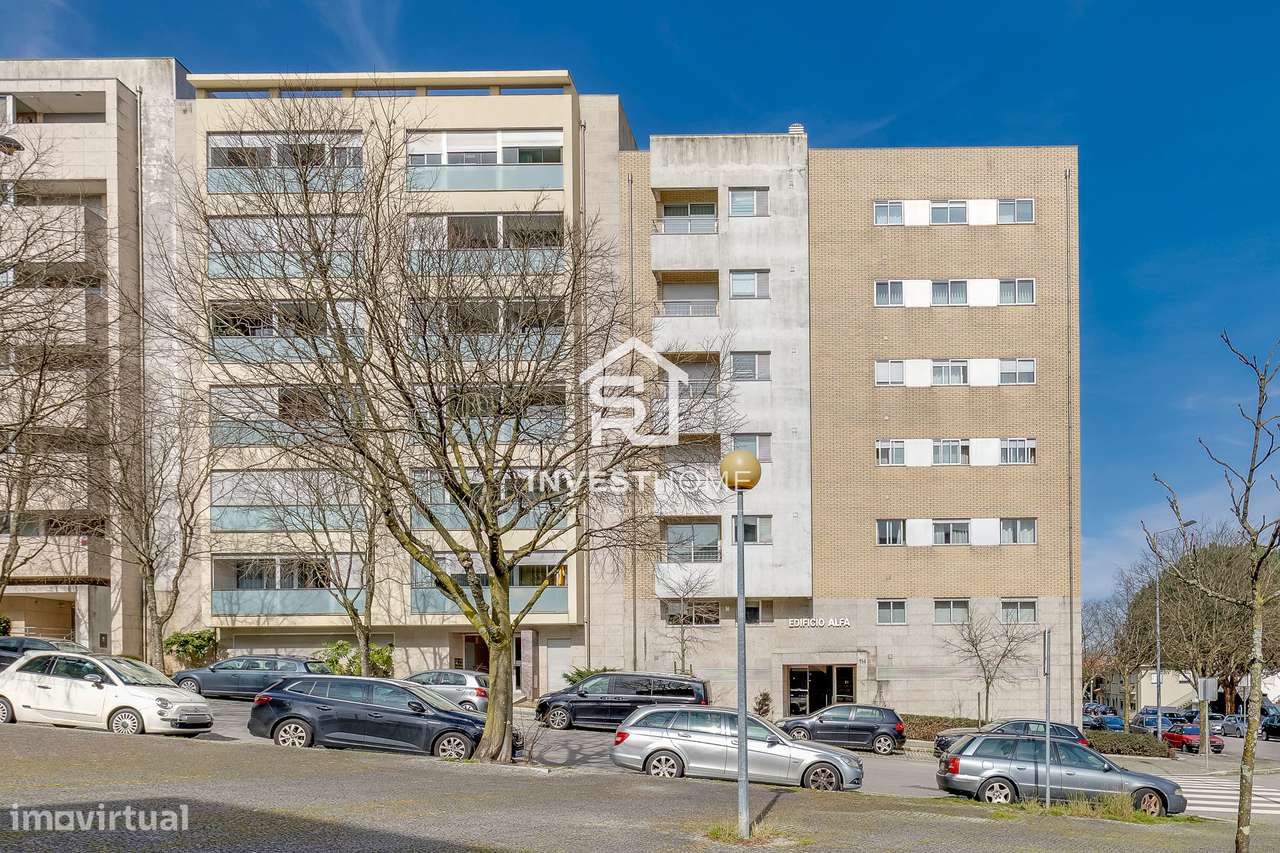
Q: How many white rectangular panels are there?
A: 10